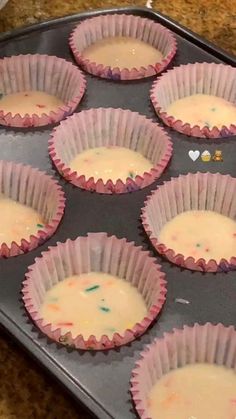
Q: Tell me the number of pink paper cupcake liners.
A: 8